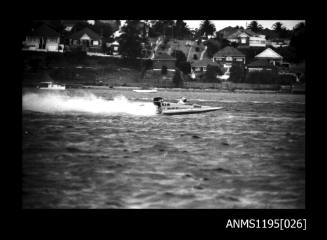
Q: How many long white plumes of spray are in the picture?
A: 1